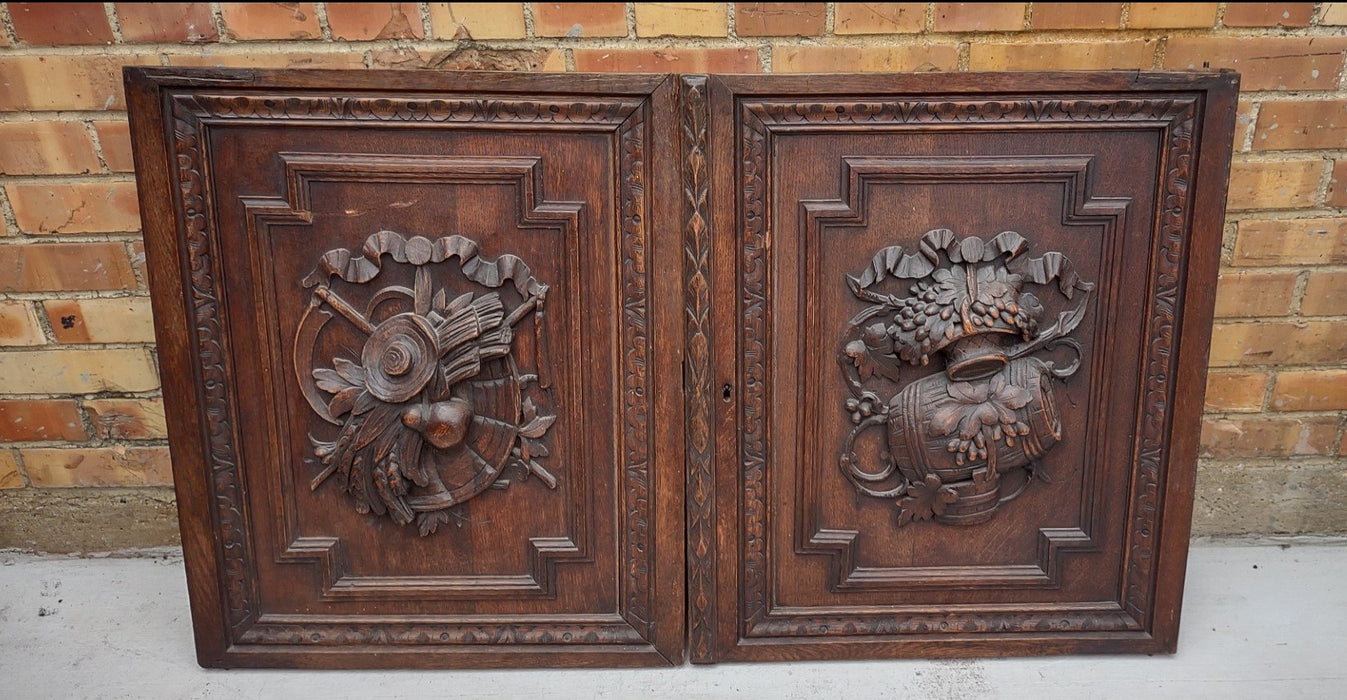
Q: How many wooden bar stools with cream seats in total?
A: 0